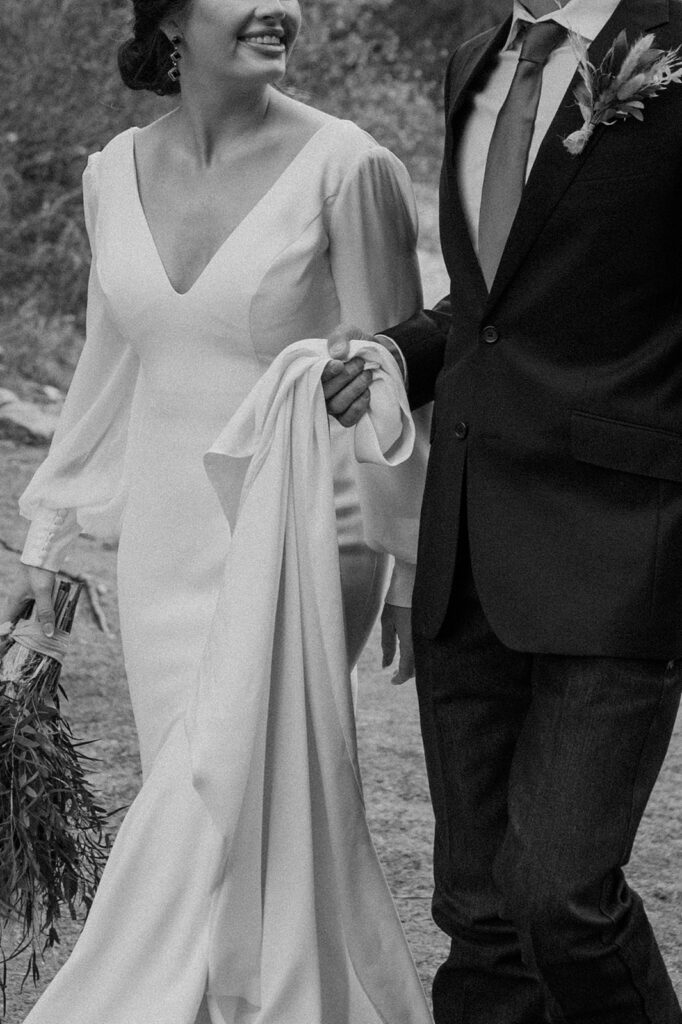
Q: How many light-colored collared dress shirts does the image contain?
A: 1